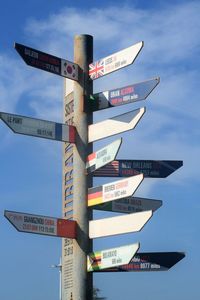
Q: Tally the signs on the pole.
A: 13